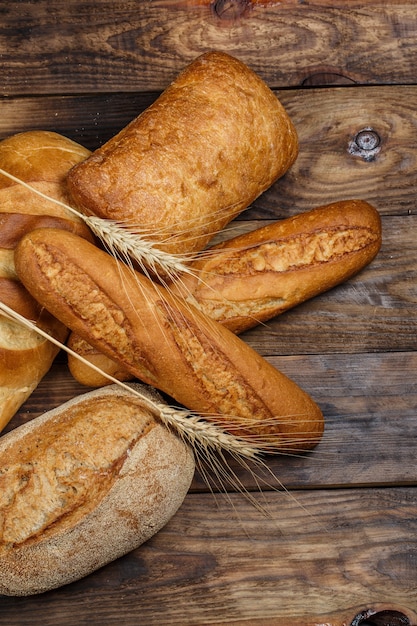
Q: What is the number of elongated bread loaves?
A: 2